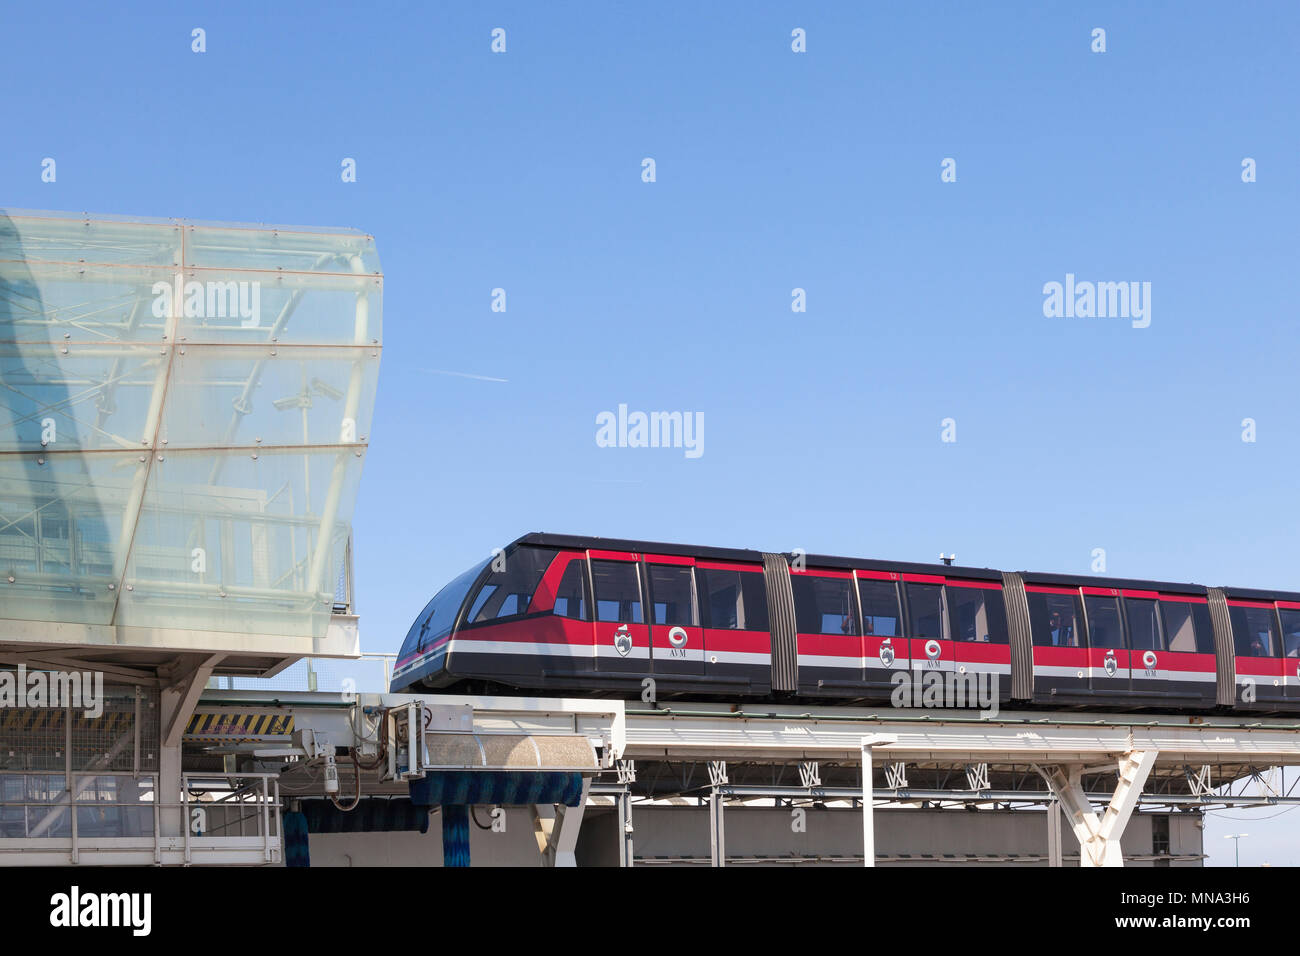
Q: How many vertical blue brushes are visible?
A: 2